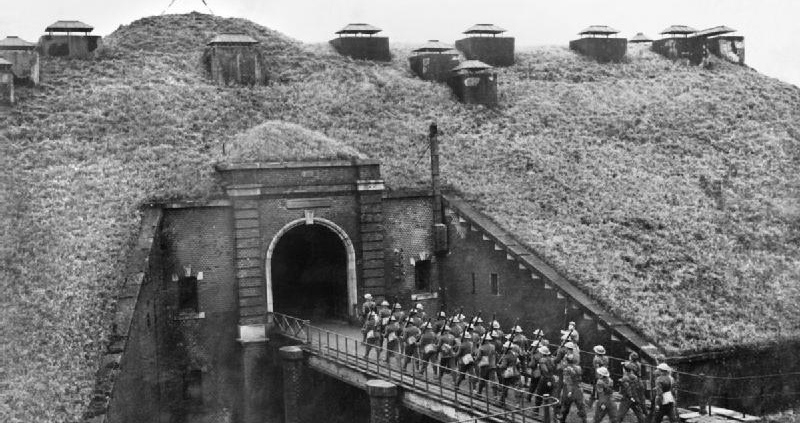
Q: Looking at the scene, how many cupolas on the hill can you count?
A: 12